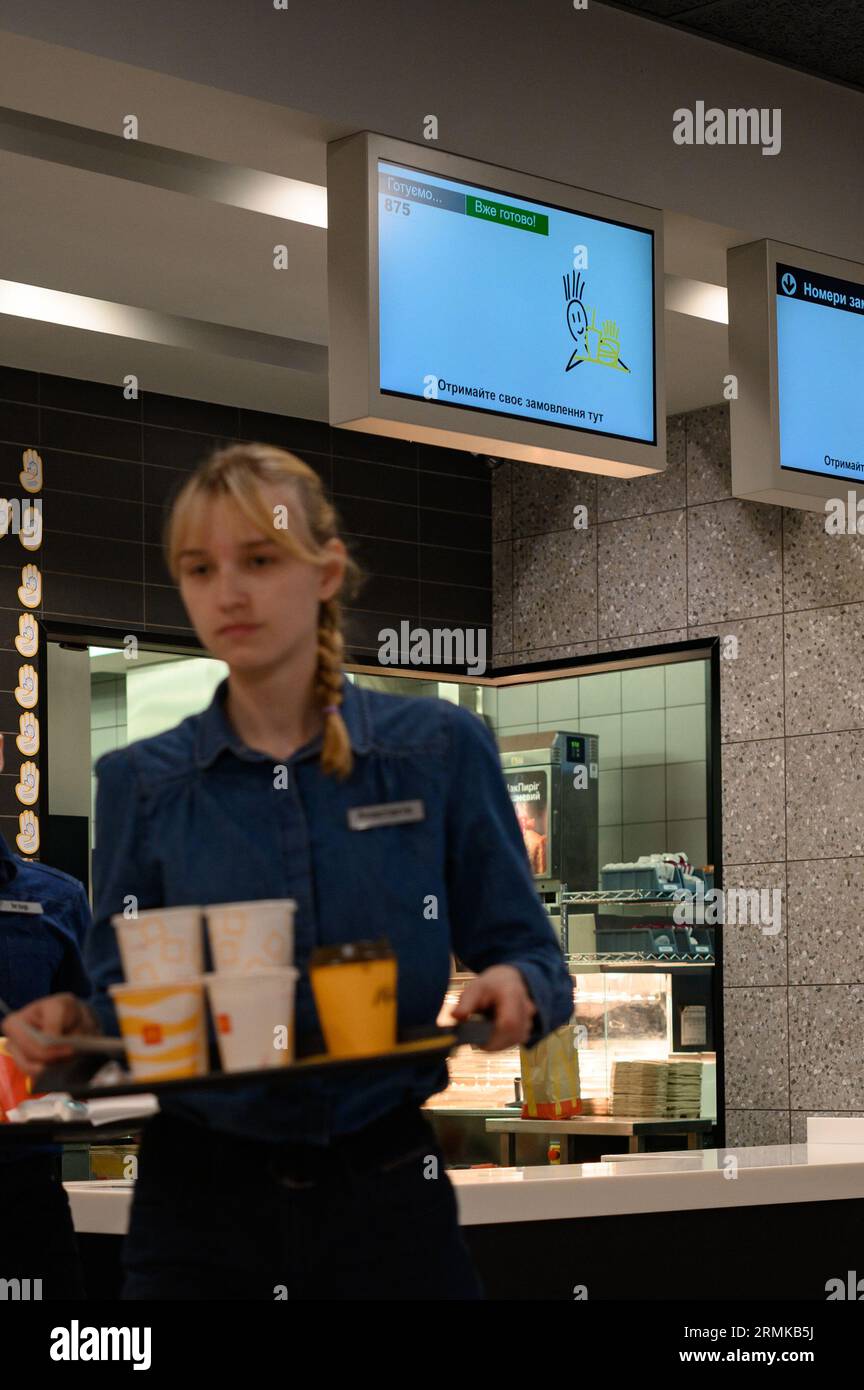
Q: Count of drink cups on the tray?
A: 5